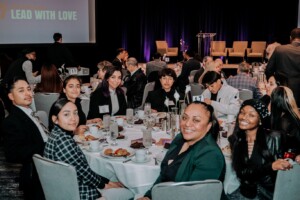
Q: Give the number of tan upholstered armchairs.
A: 4